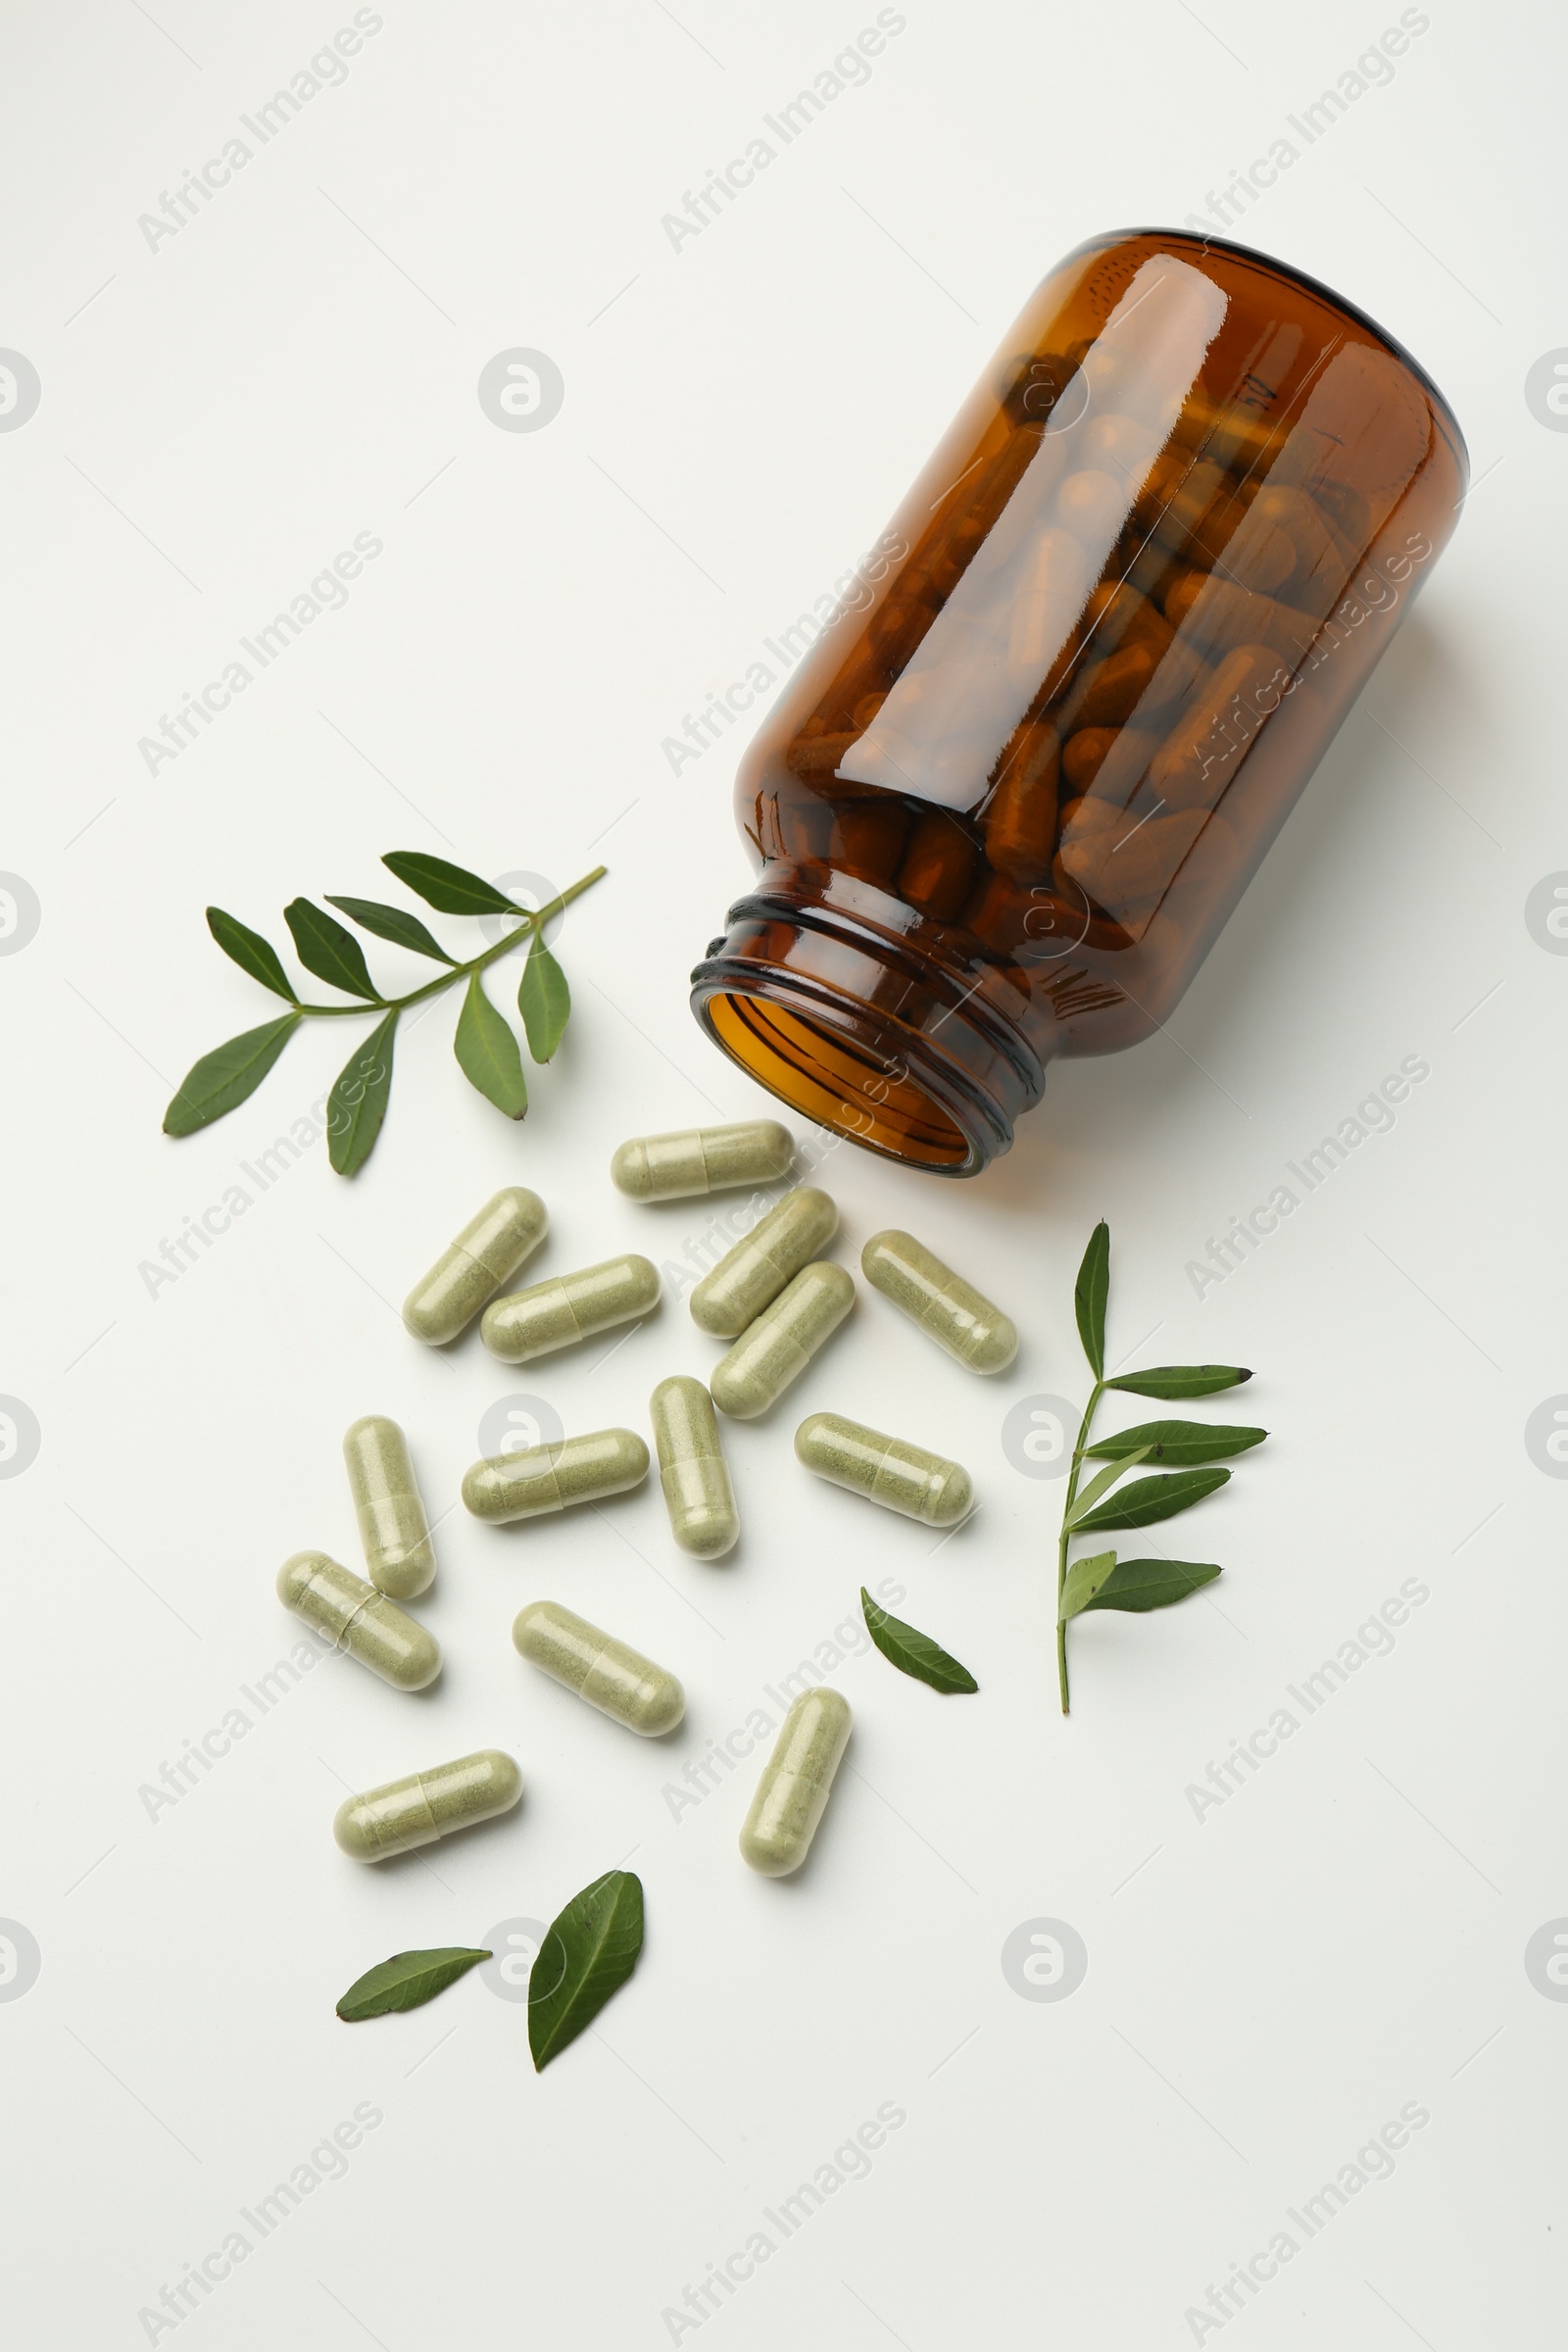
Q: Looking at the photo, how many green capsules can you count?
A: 14